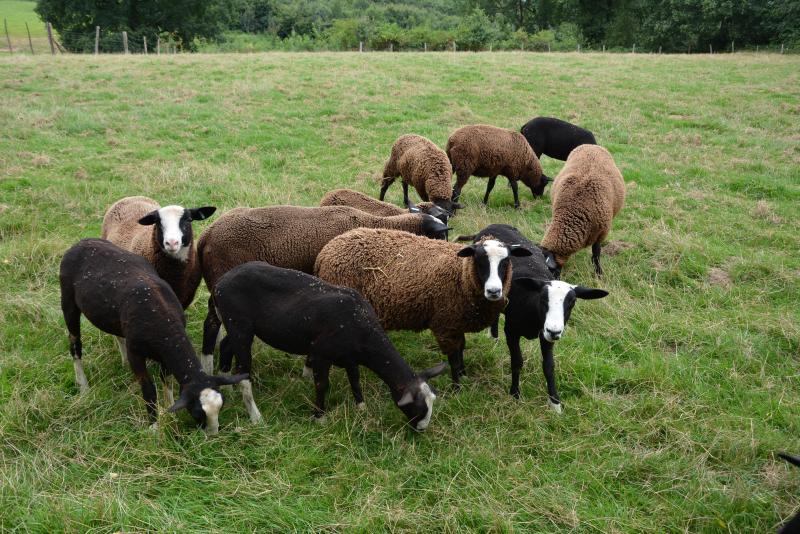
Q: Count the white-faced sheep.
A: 5